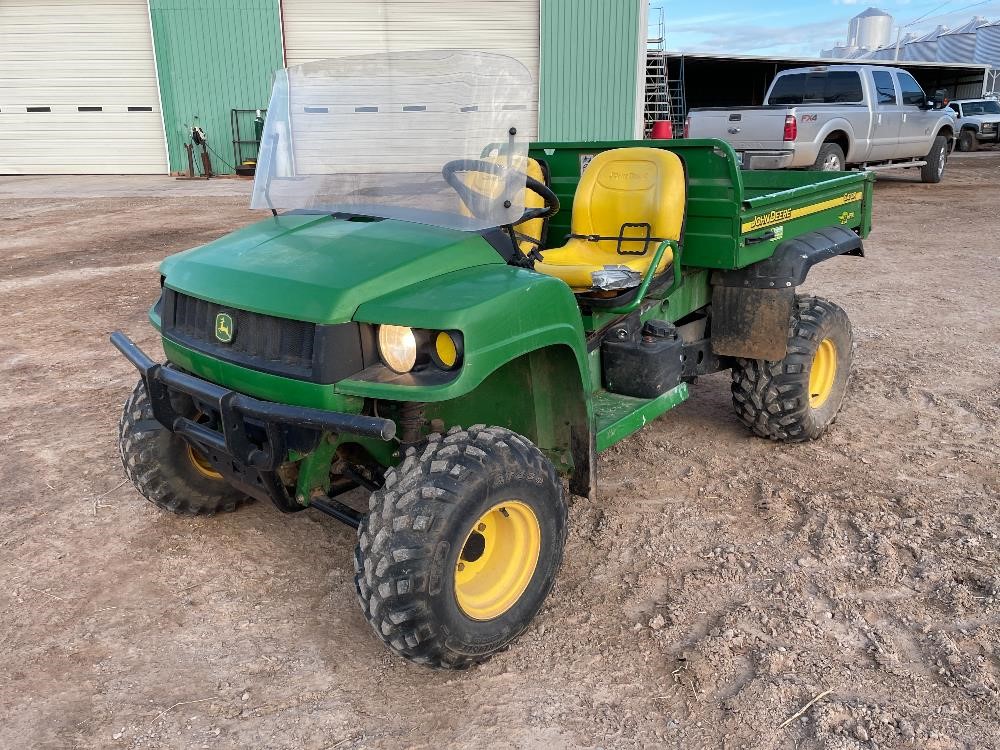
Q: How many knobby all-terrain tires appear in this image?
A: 3